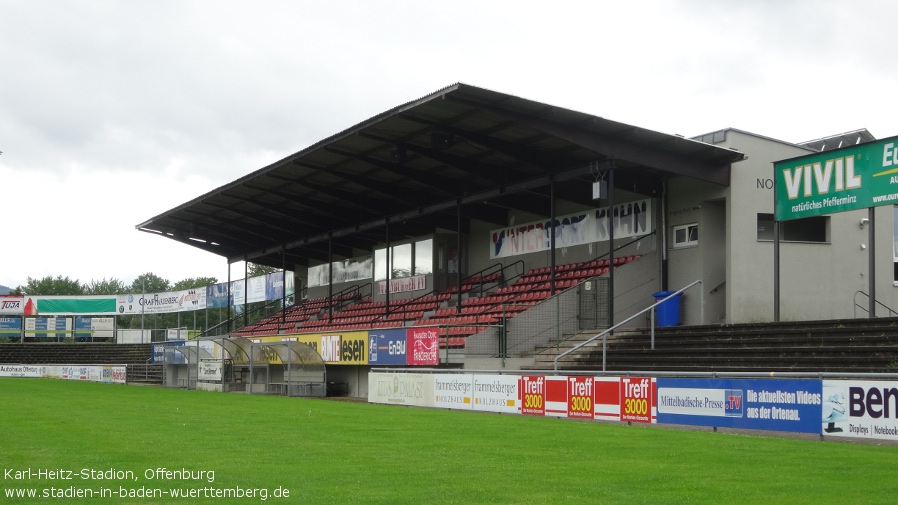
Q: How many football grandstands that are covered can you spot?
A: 1